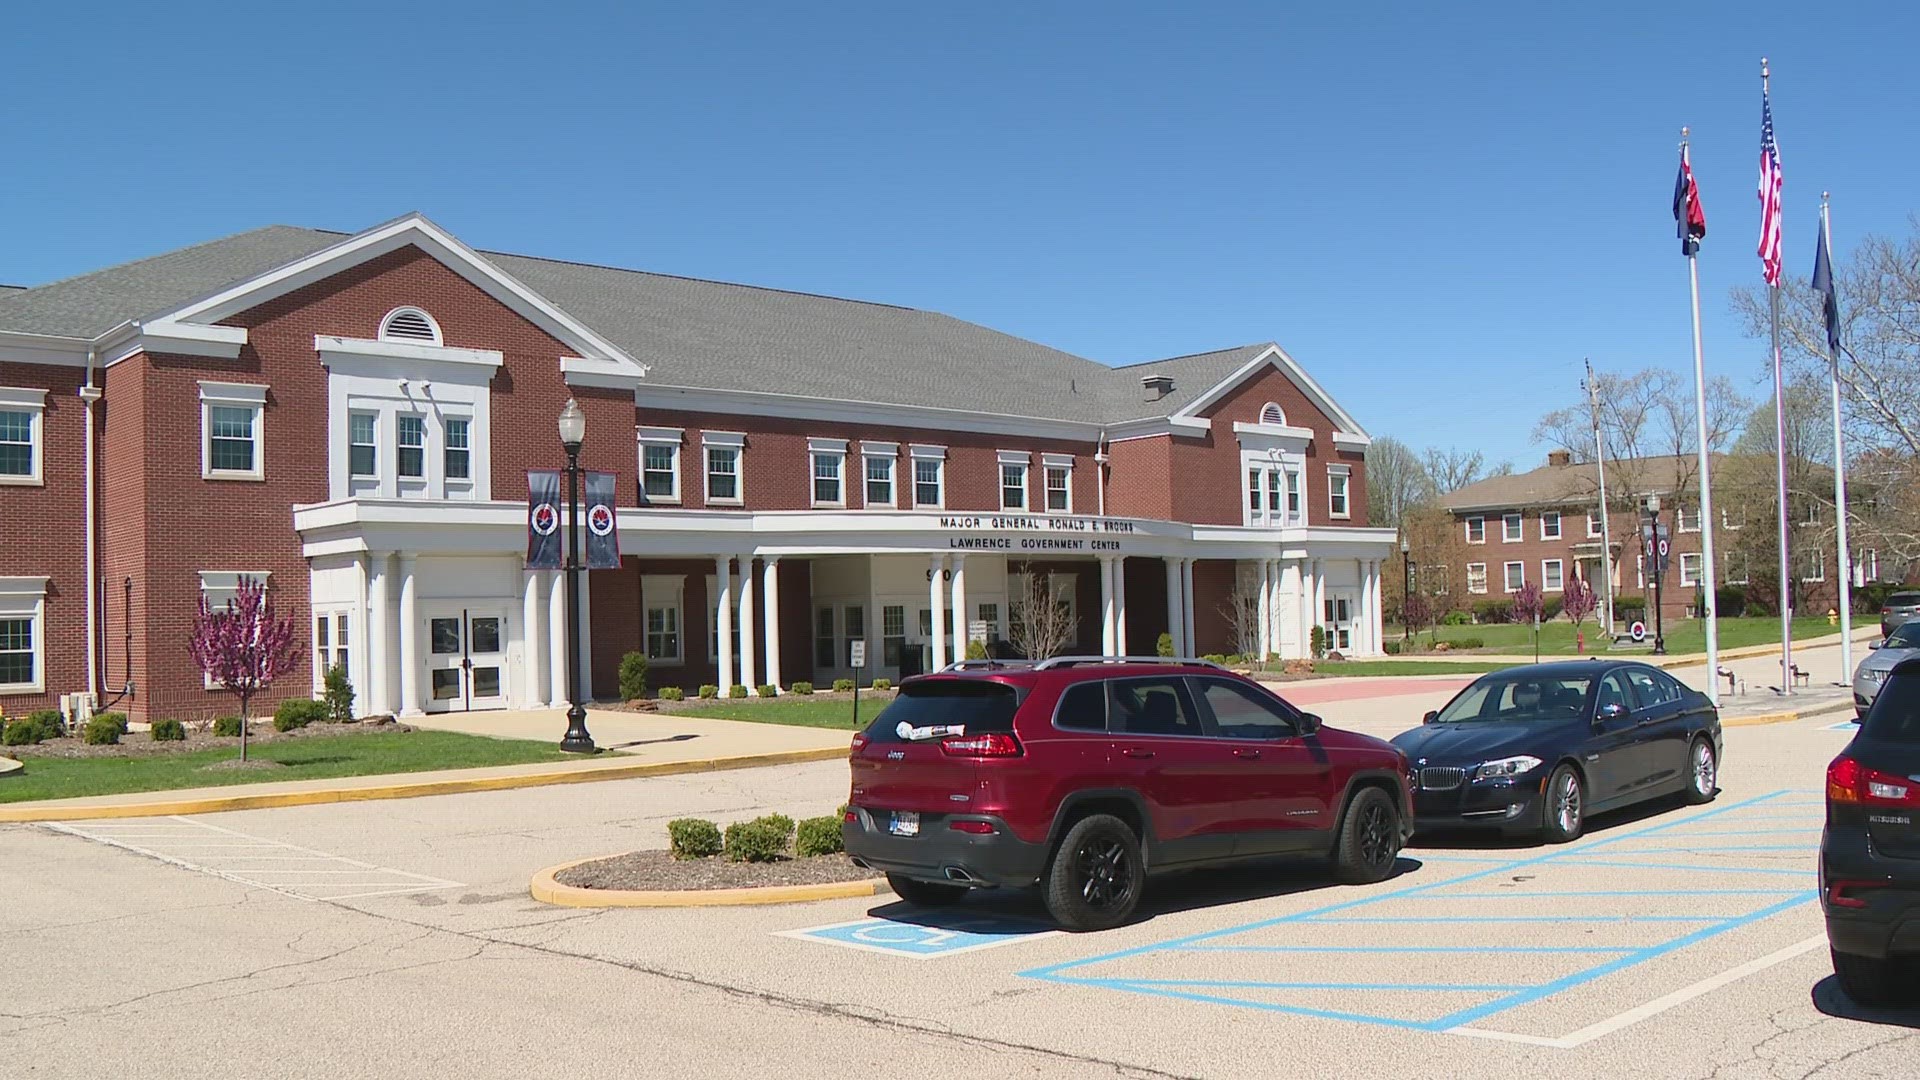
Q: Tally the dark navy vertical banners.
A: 4